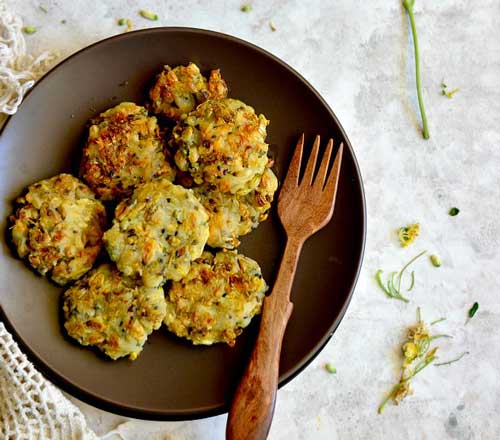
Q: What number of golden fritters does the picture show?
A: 8